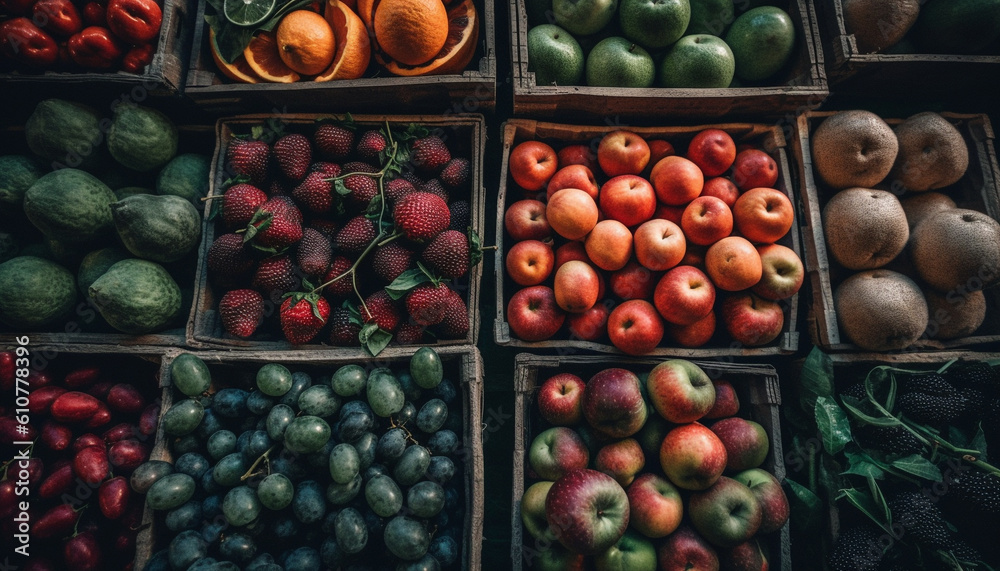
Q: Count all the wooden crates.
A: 12